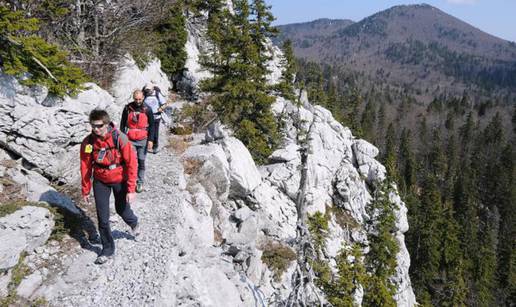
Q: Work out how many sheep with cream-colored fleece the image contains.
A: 0